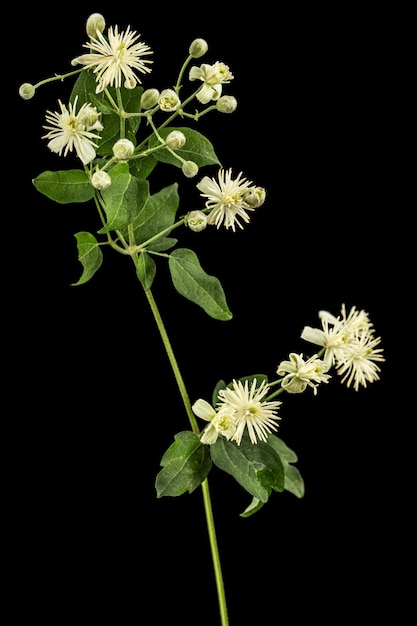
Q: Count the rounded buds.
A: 13